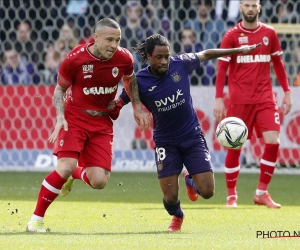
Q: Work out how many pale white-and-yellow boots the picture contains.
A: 2